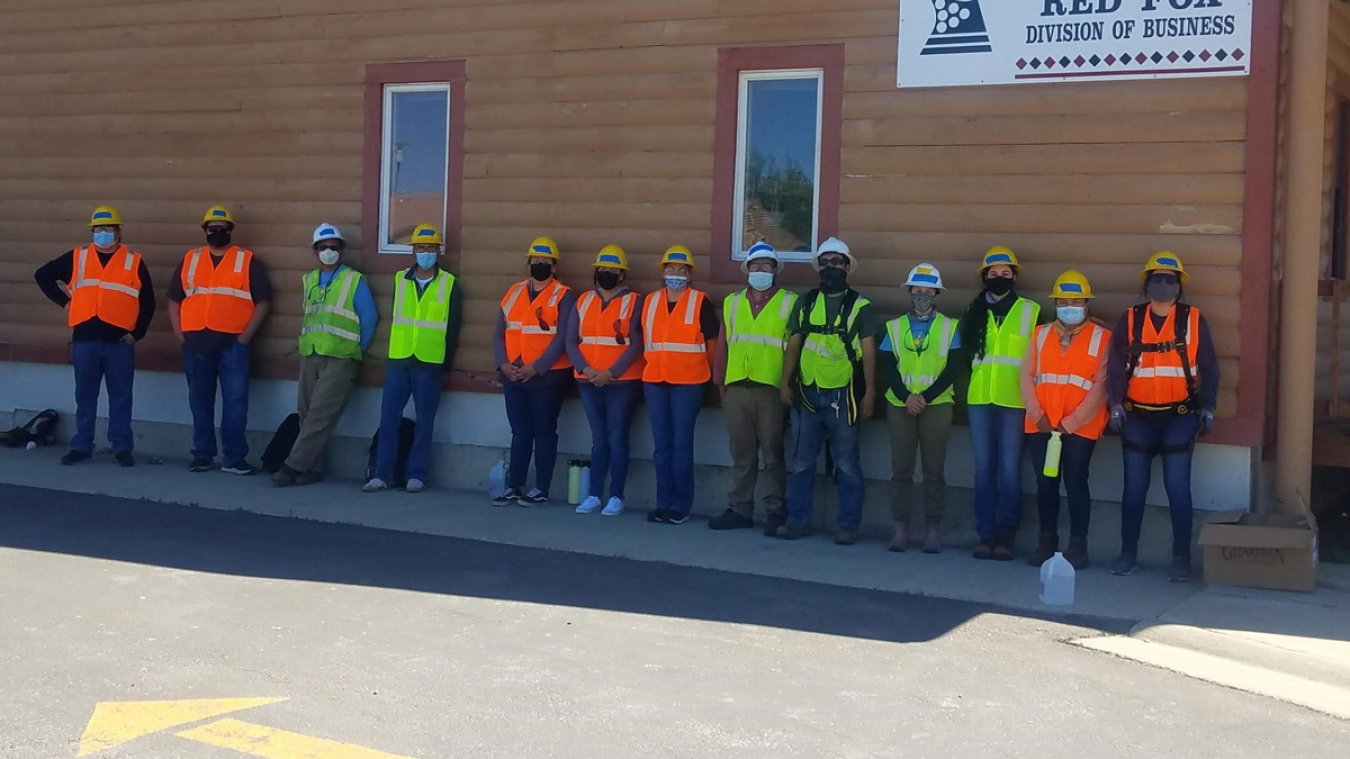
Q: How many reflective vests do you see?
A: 13